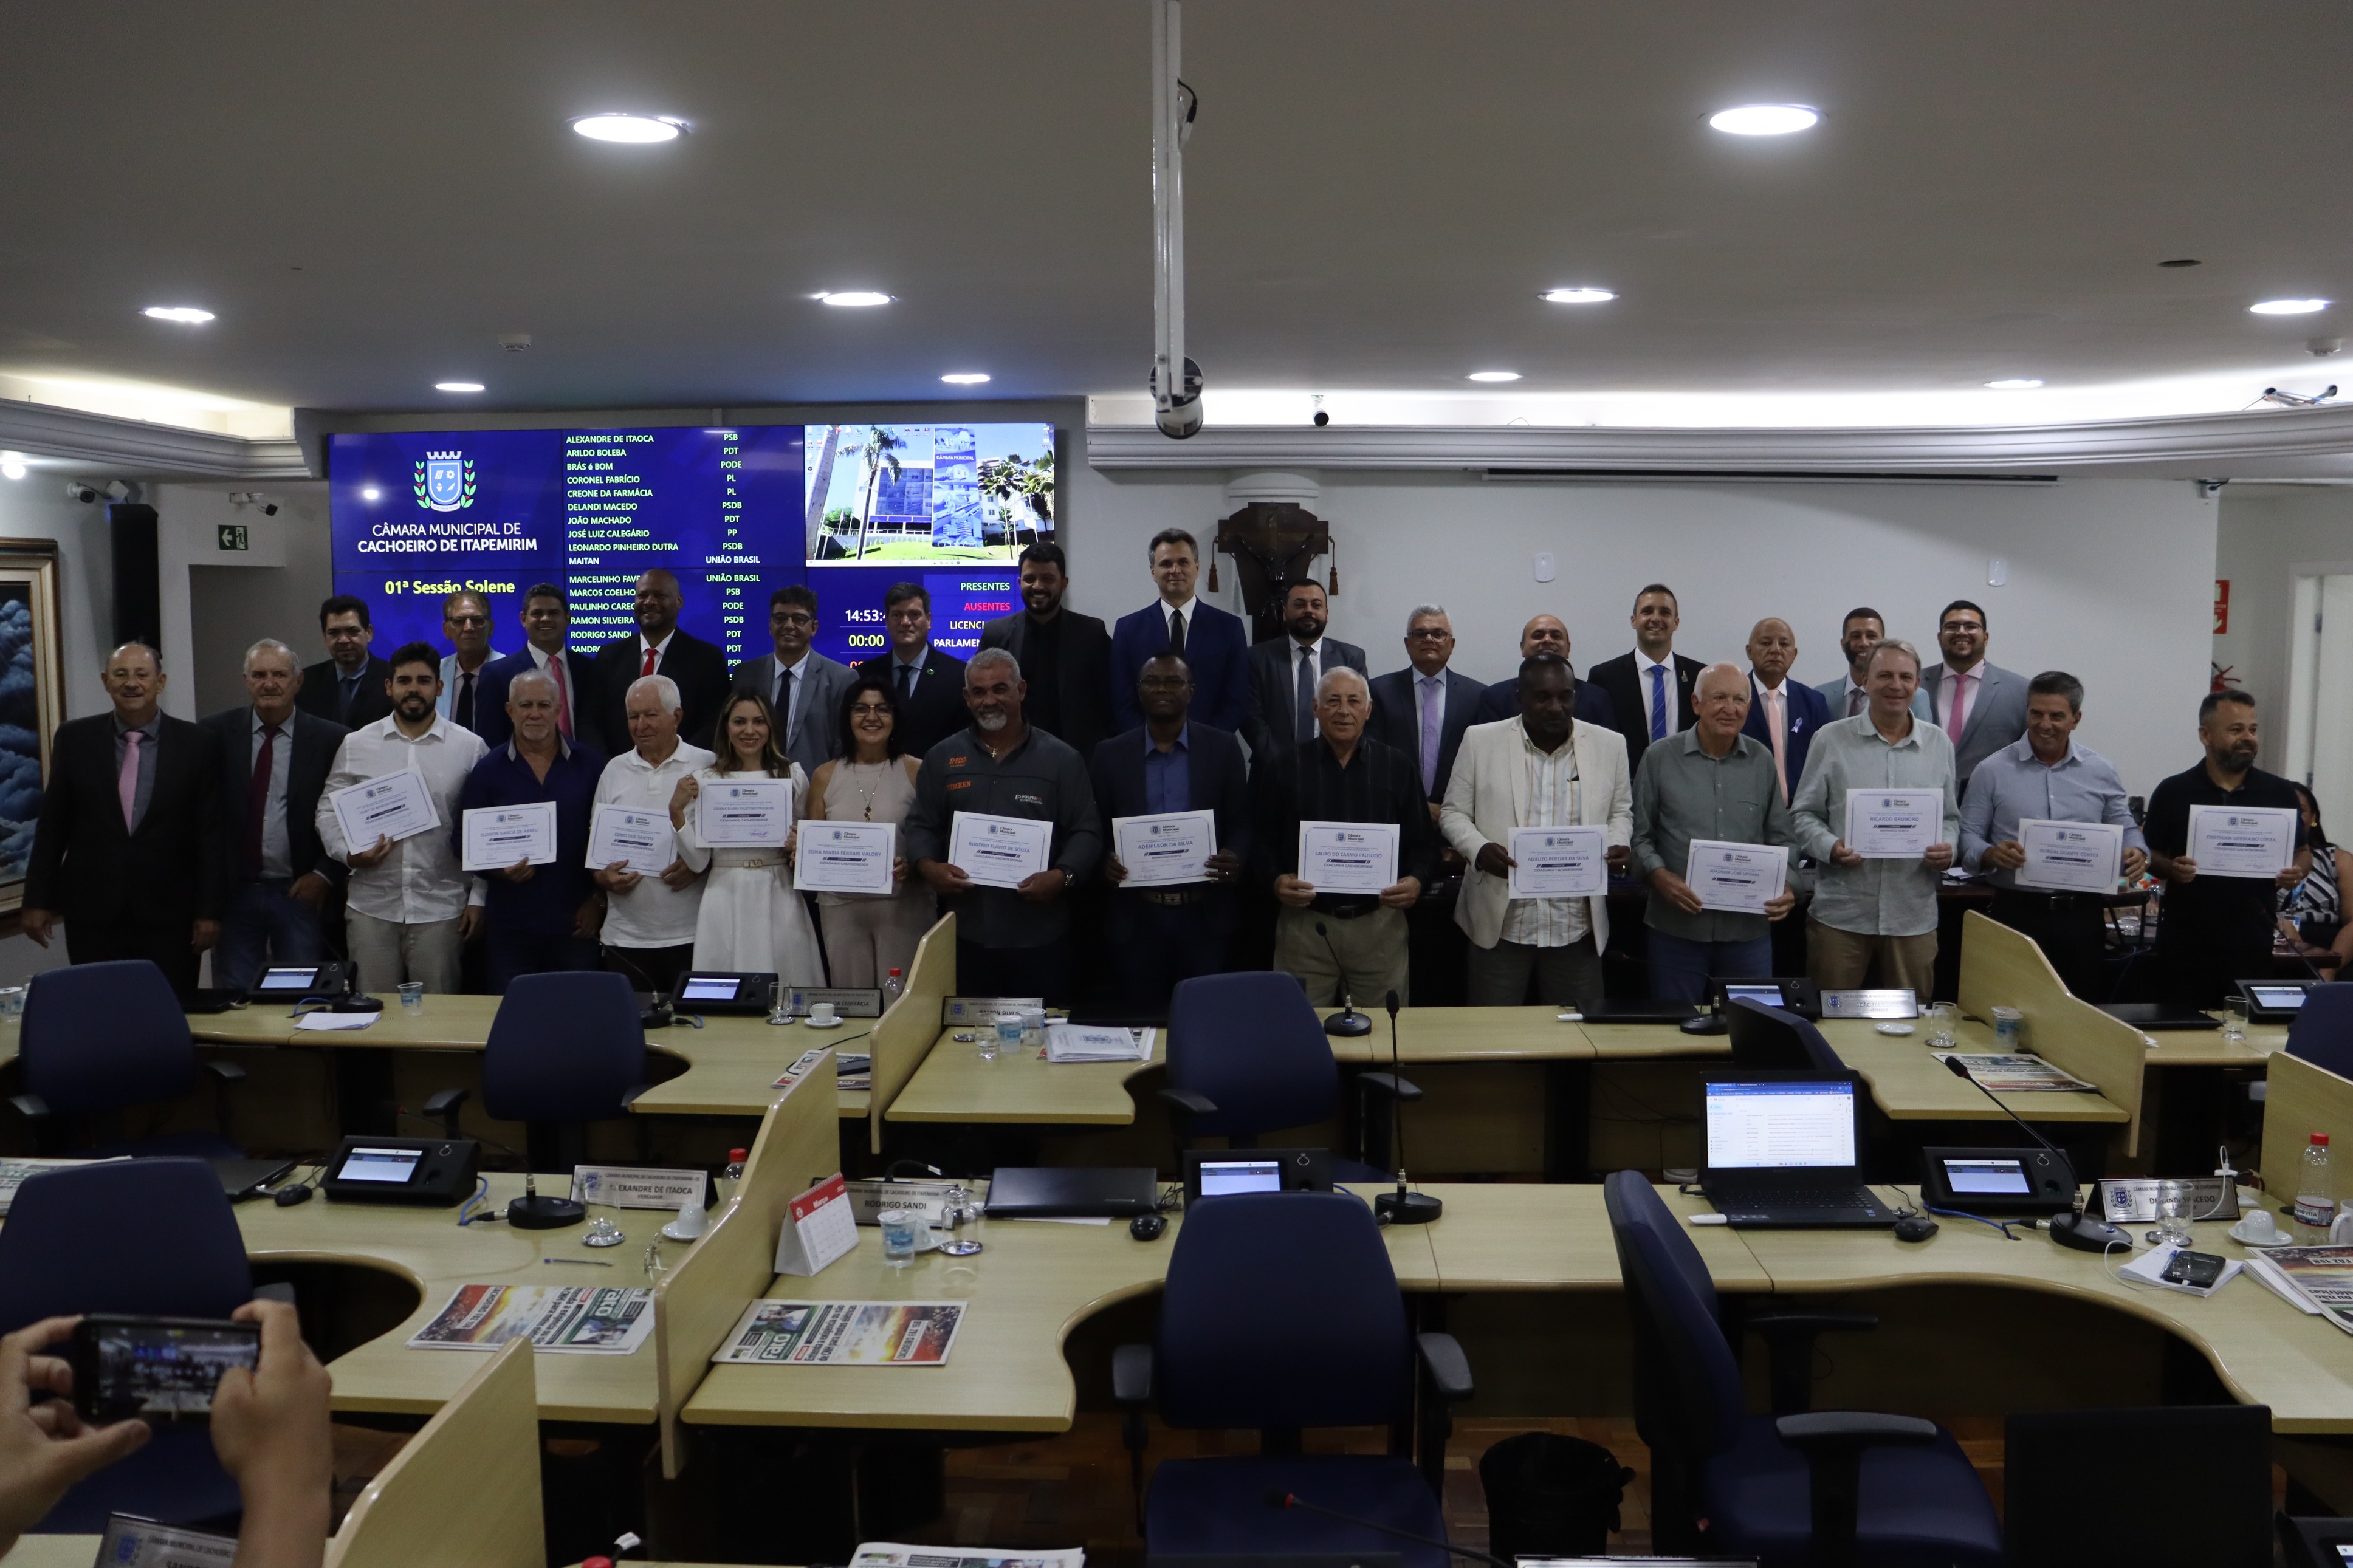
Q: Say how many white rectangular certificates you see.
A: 13